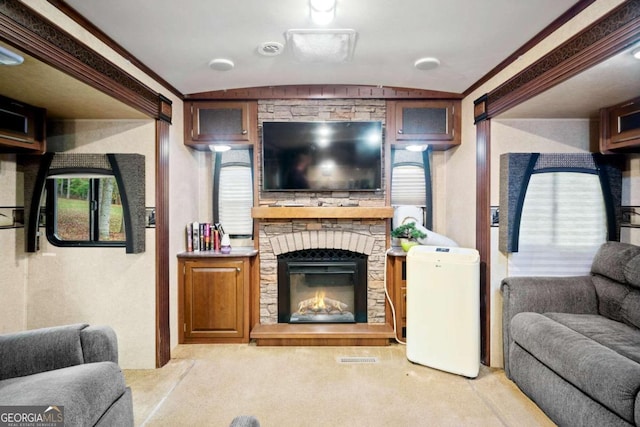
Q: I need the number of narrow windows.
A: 2